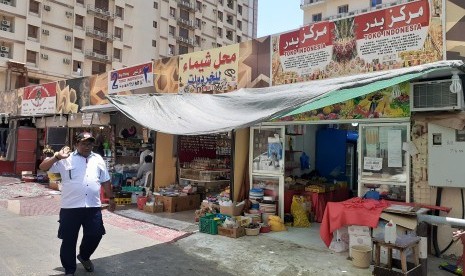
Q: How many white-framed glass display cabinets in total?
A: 2